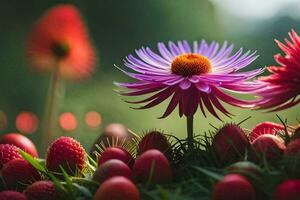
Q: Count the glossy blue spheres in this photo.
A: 0